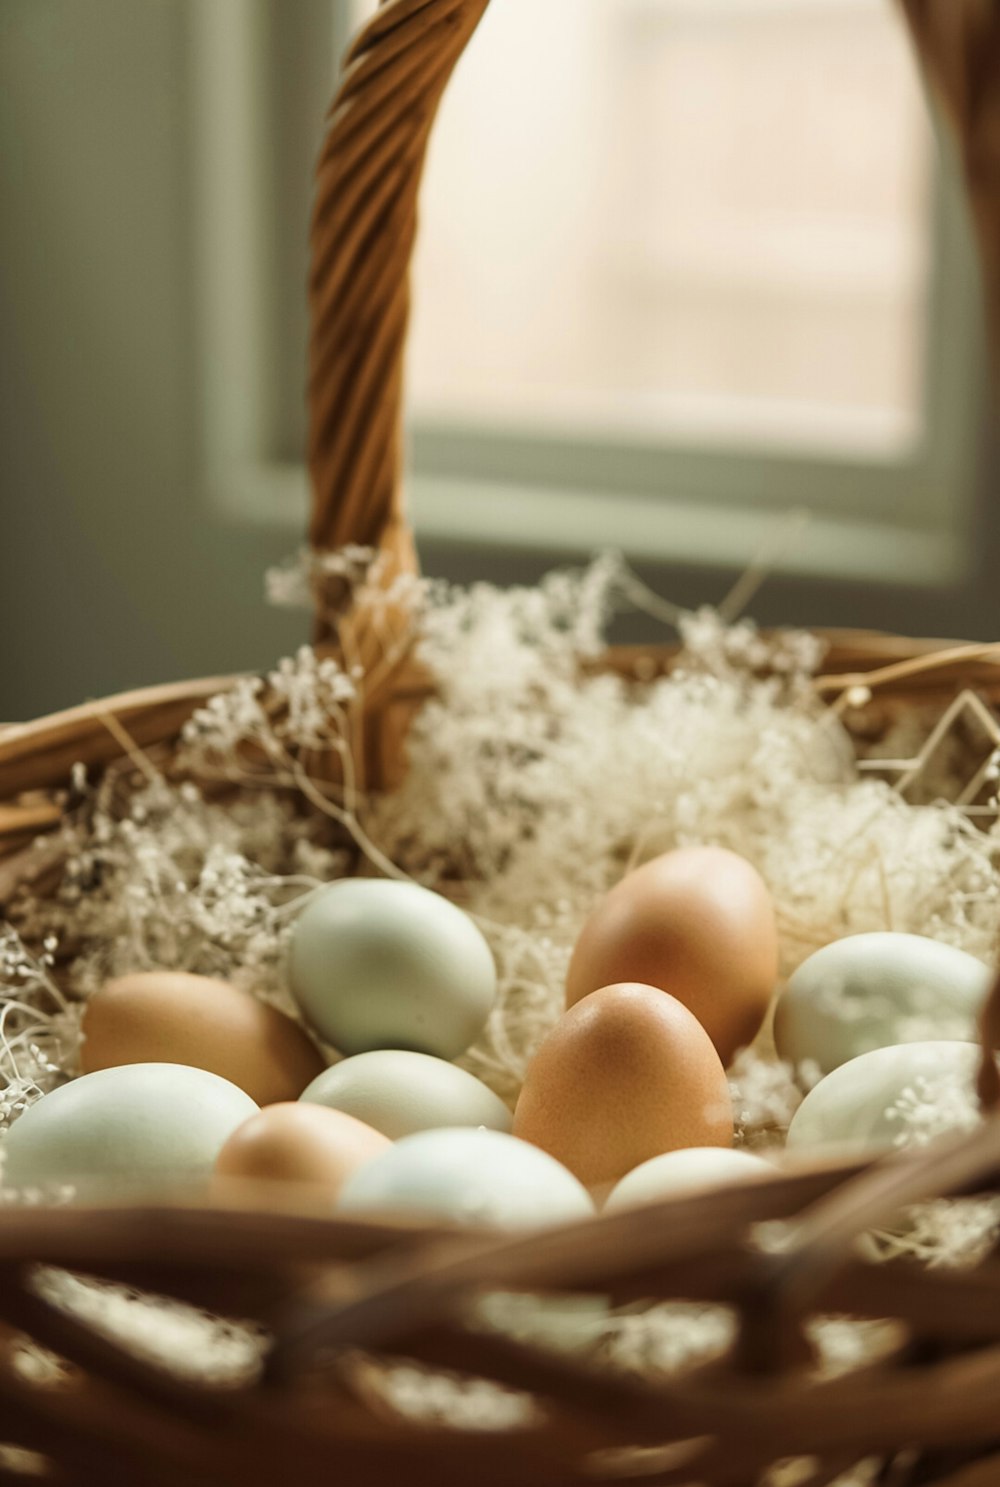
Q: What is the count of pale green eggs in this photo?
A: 7